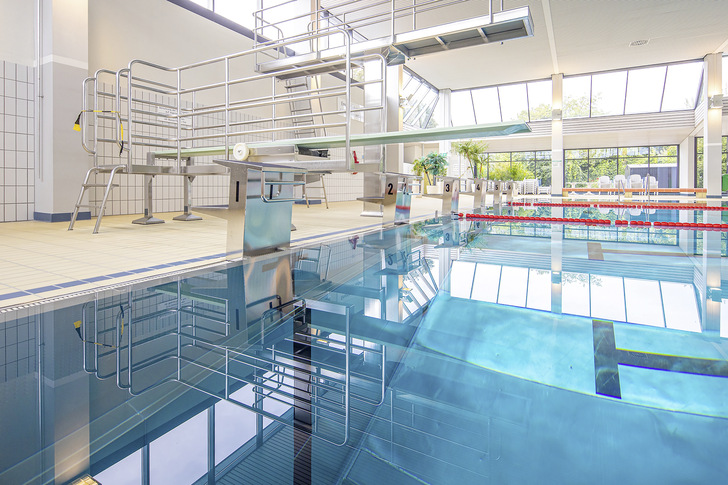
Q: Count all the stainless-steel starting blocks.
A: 6